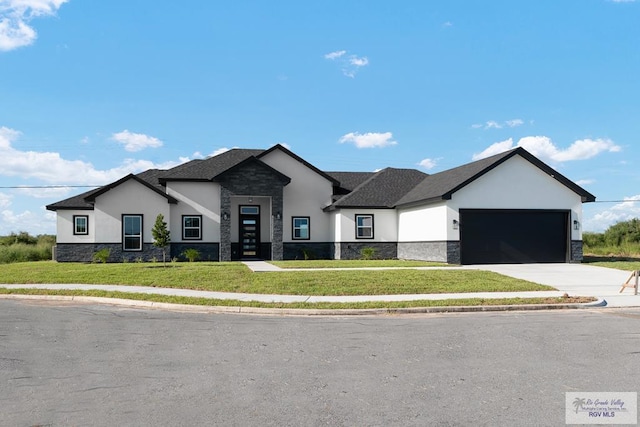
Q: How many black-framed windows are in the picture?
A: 5